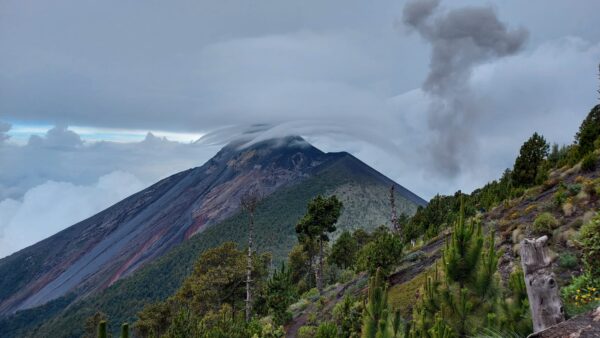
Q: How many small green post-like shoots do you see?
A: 2